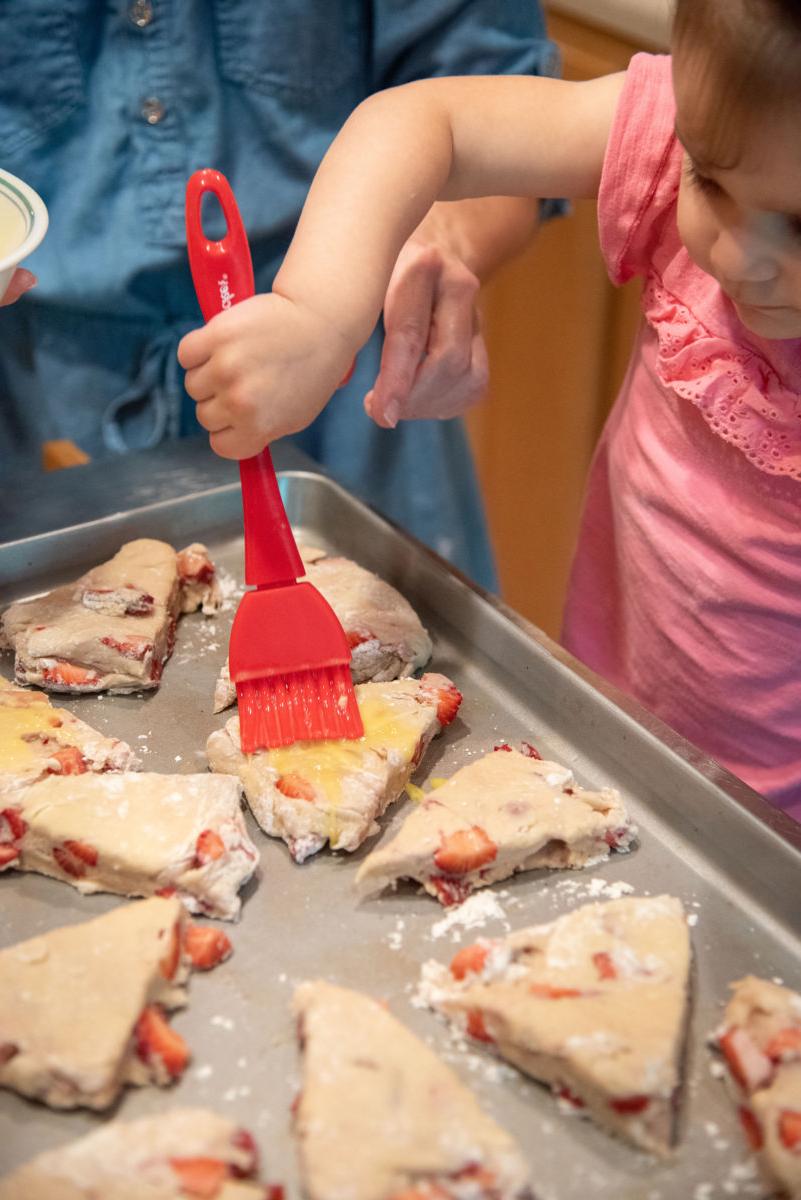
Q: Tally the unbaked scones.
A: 11